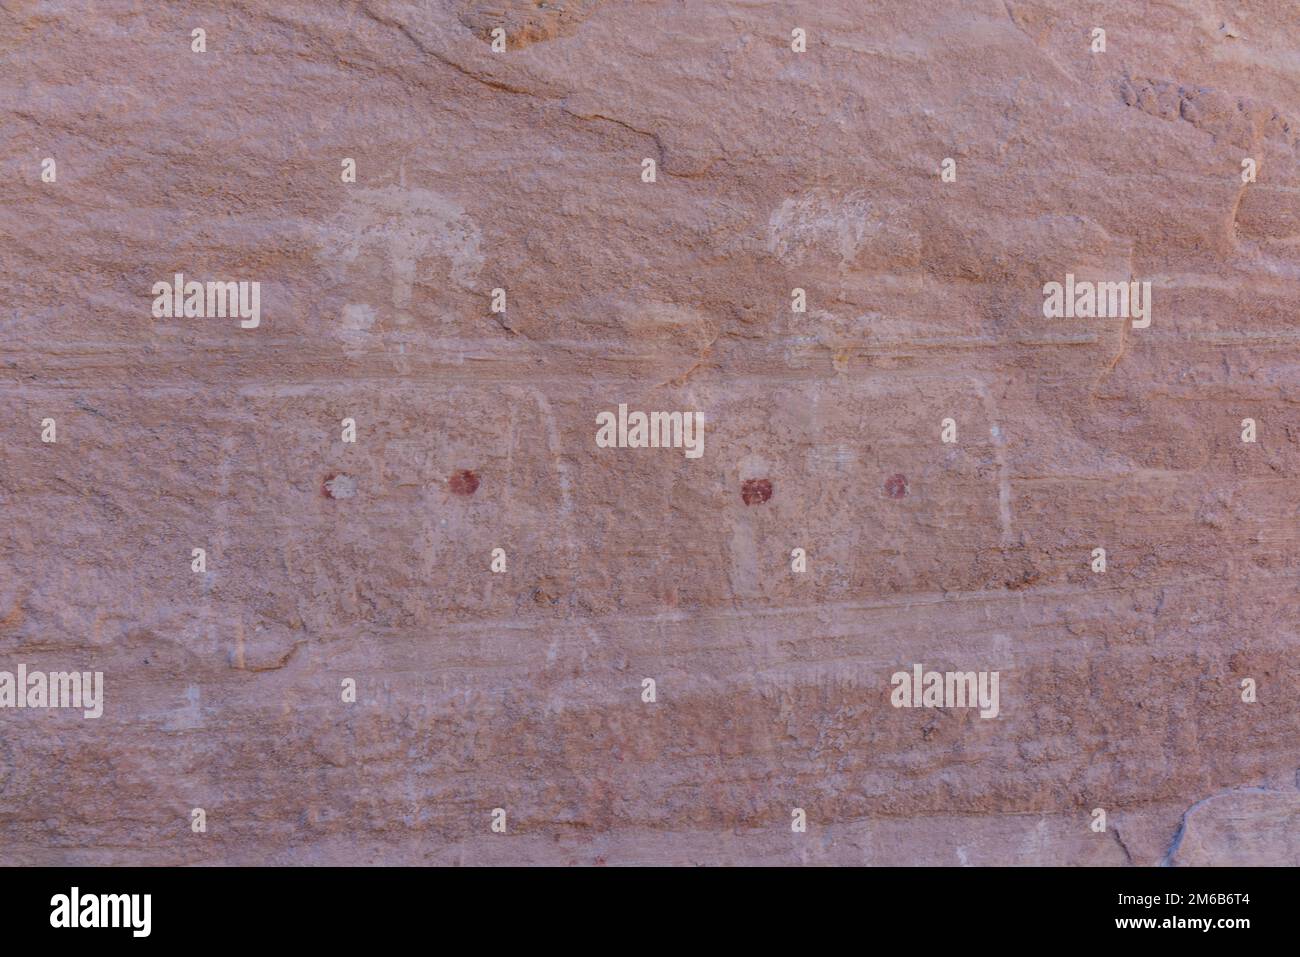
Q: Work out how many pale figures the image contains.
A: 2